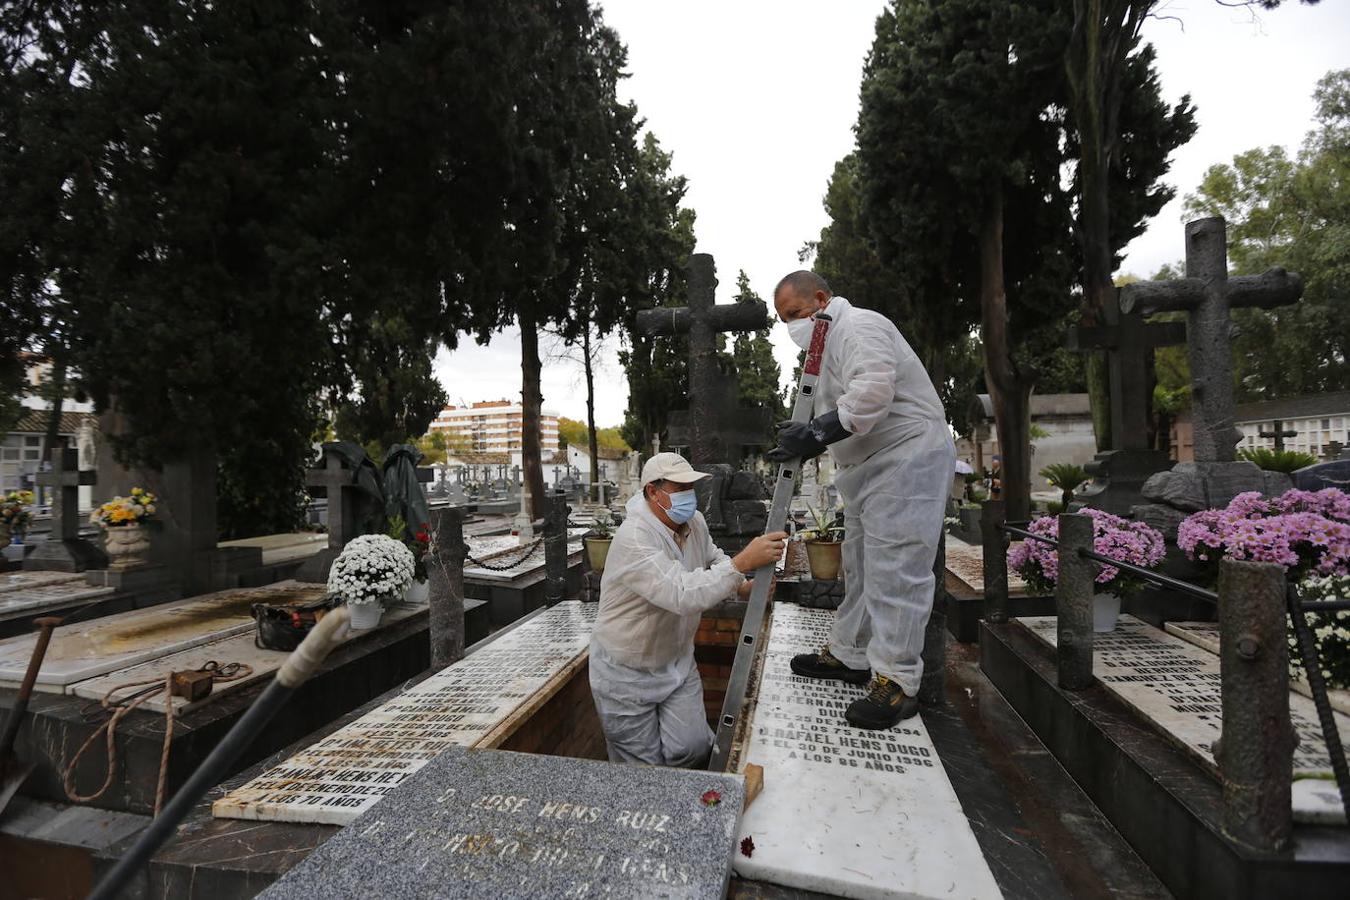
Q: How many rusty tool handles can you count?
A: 1